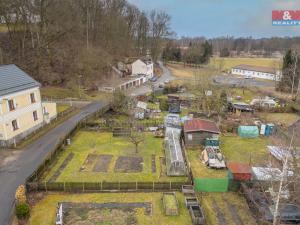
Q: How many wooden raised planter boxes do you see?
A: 4